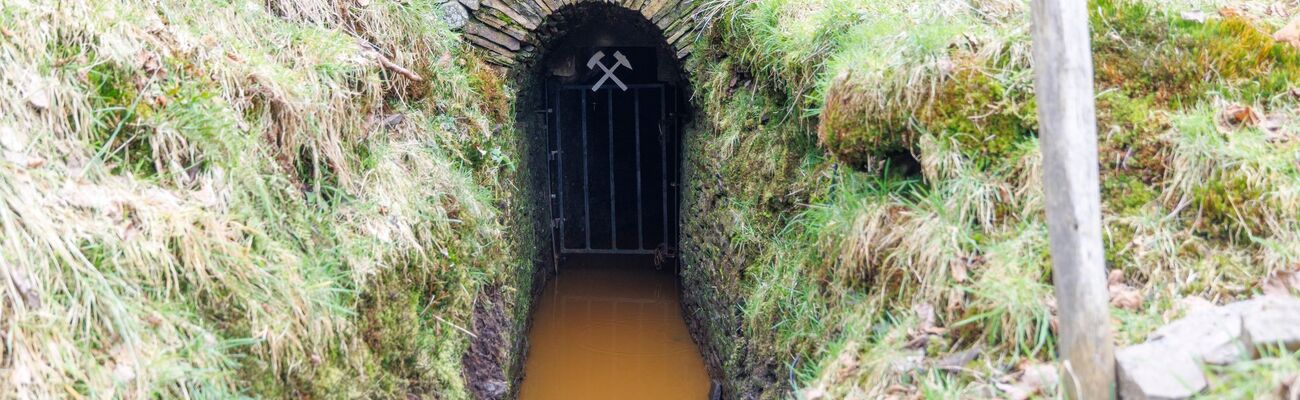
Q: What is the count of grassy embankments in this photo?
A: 2